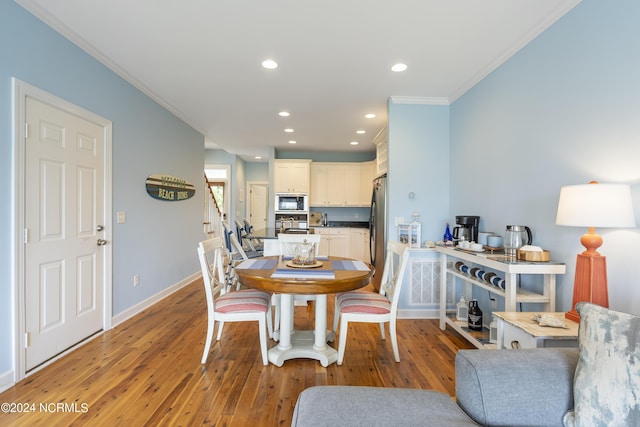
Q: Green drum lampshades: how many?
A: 0